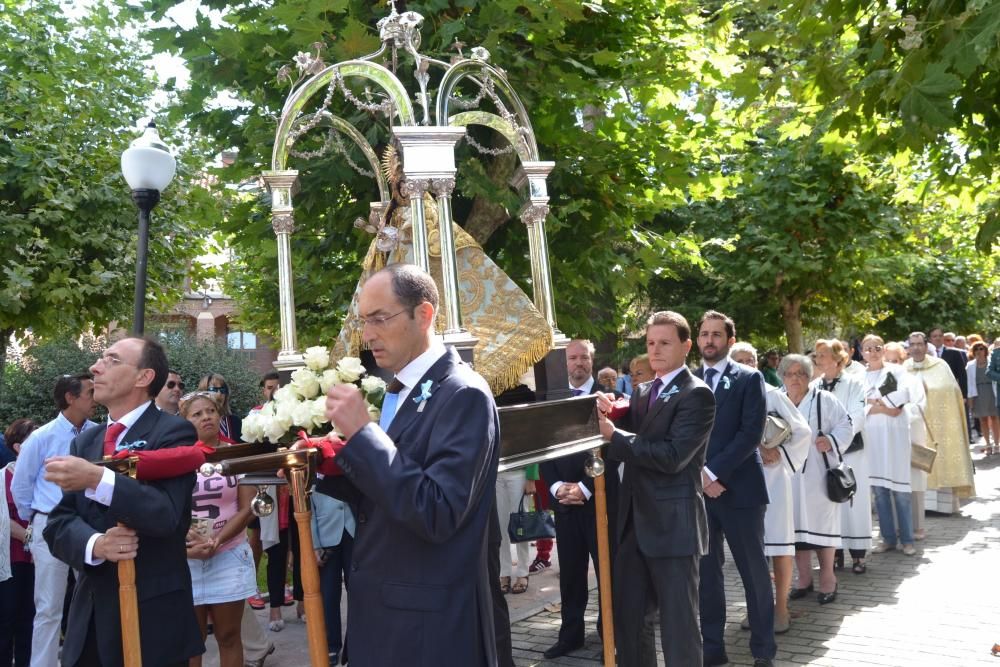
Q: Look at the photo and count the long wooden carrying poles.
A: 3